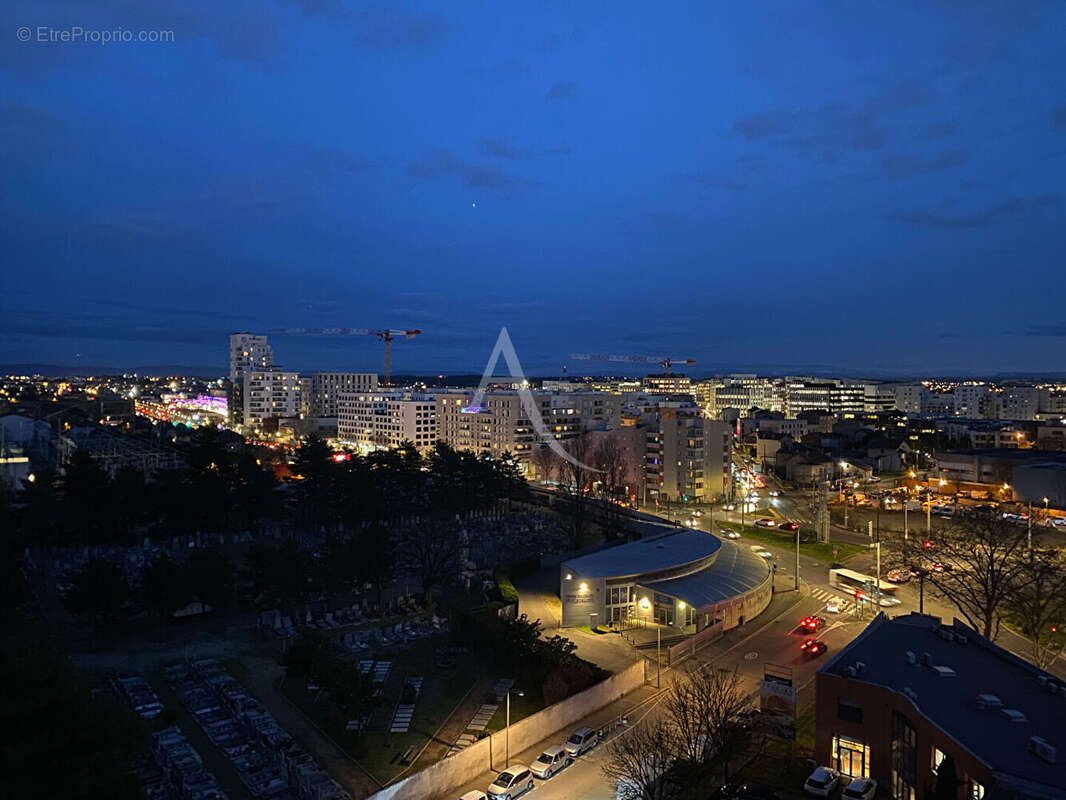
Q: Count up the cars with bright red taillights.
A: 2